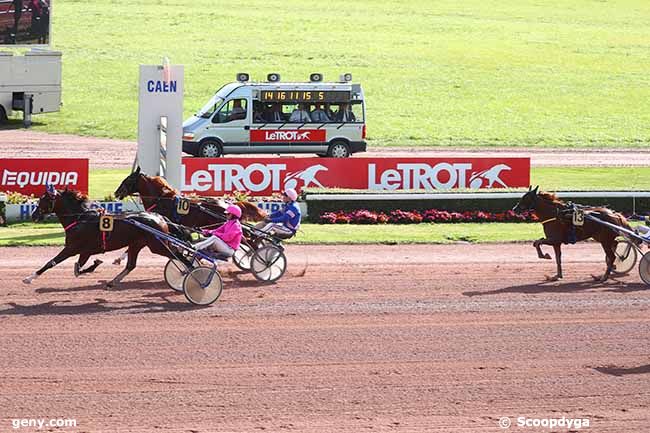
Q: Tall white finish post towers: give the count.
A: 1